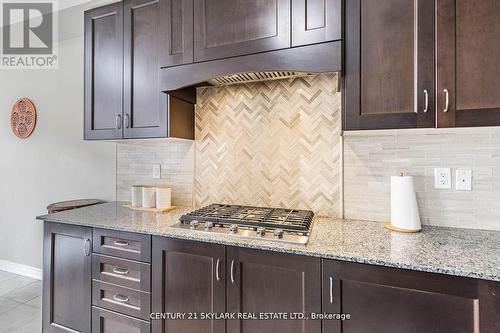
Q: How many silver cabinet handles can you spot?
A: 11